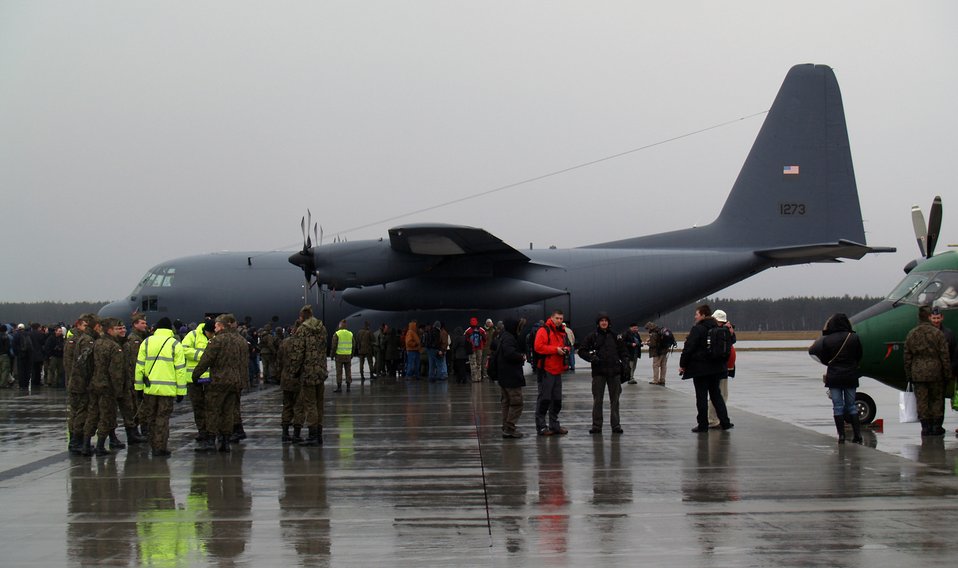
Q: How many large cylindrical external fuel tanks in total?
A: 1